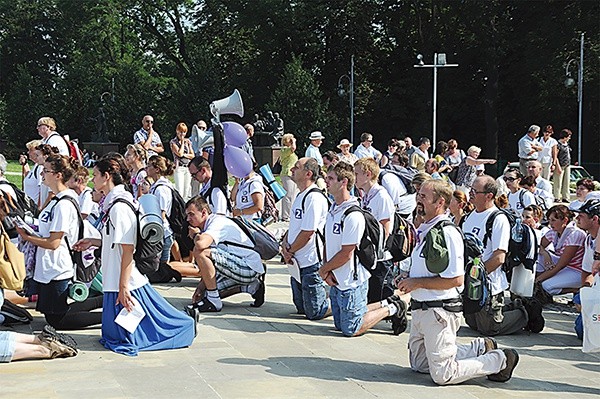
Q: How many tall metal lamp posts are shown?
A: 3